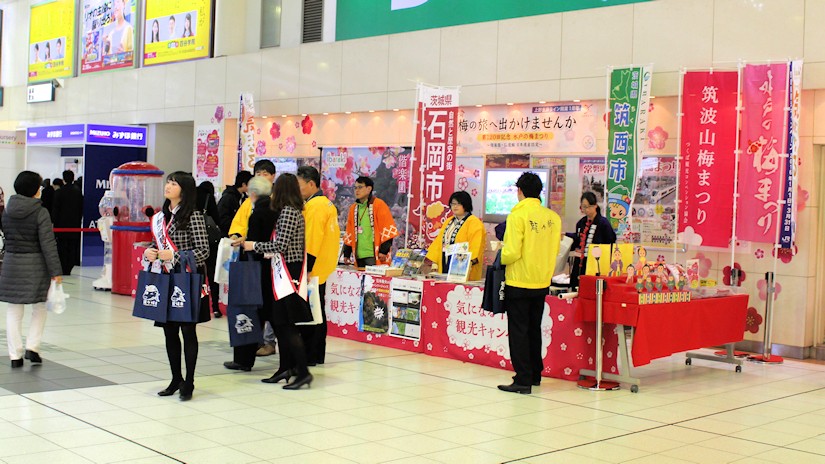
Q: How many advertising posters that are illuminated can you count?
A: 3